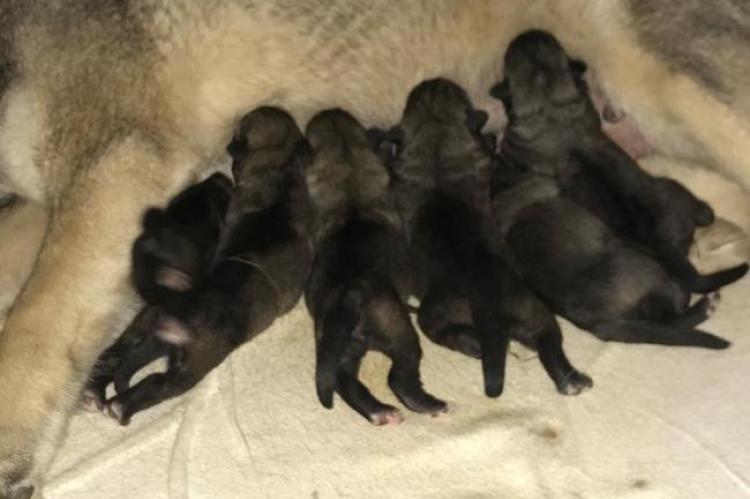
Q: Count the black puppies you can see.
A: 6